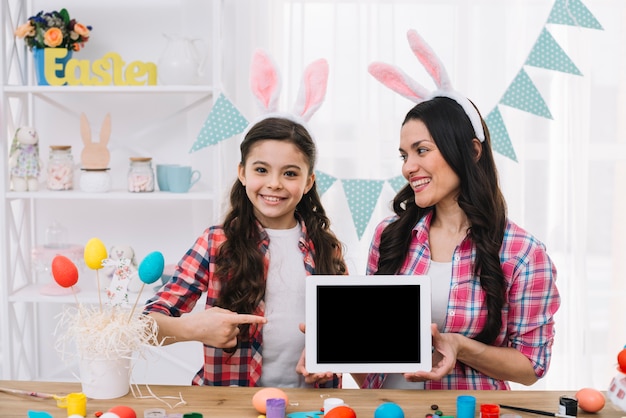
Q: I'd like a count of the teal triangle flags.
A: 8